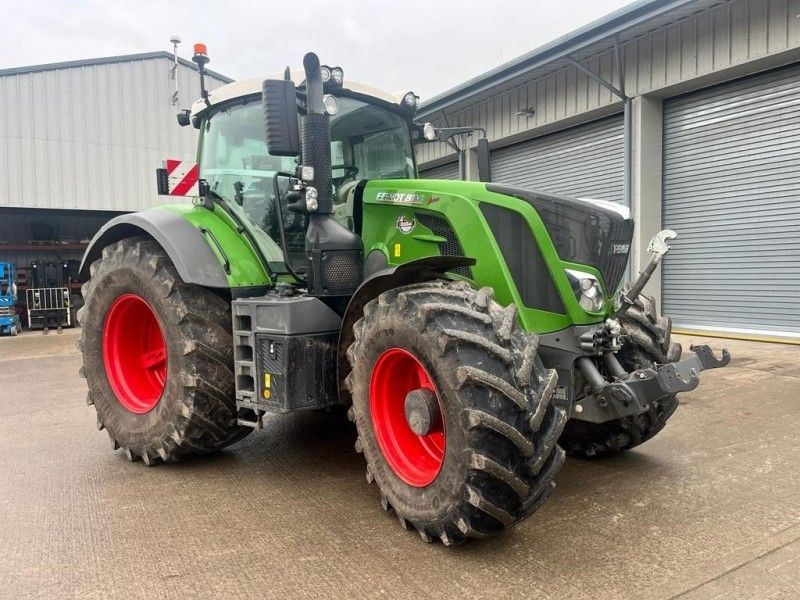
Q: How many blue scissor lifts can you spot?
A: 1